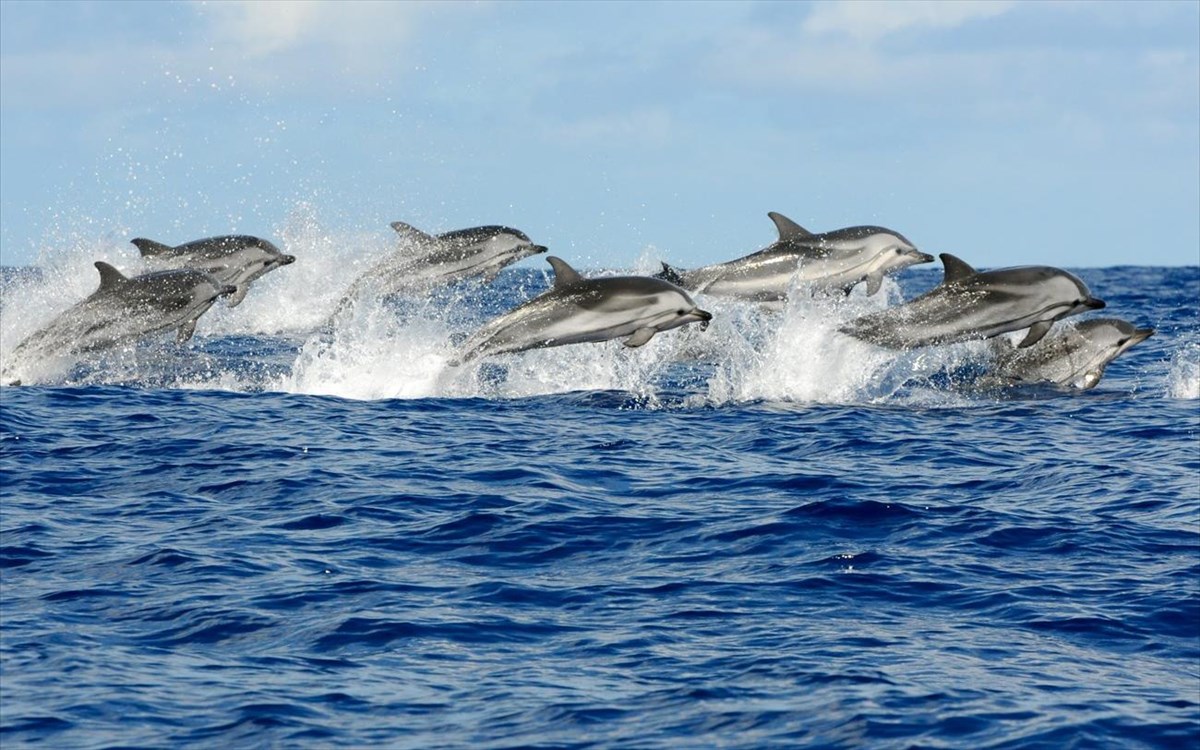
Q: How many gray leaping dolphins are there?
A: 7